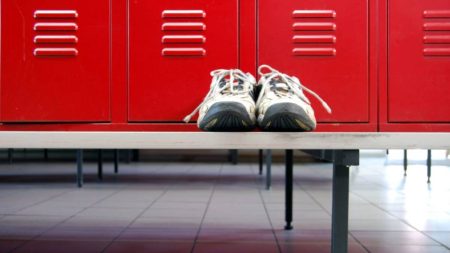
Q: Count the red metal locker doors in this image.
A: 4